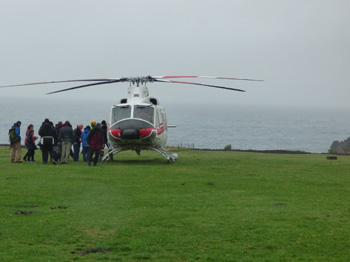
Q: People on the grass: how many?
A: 11